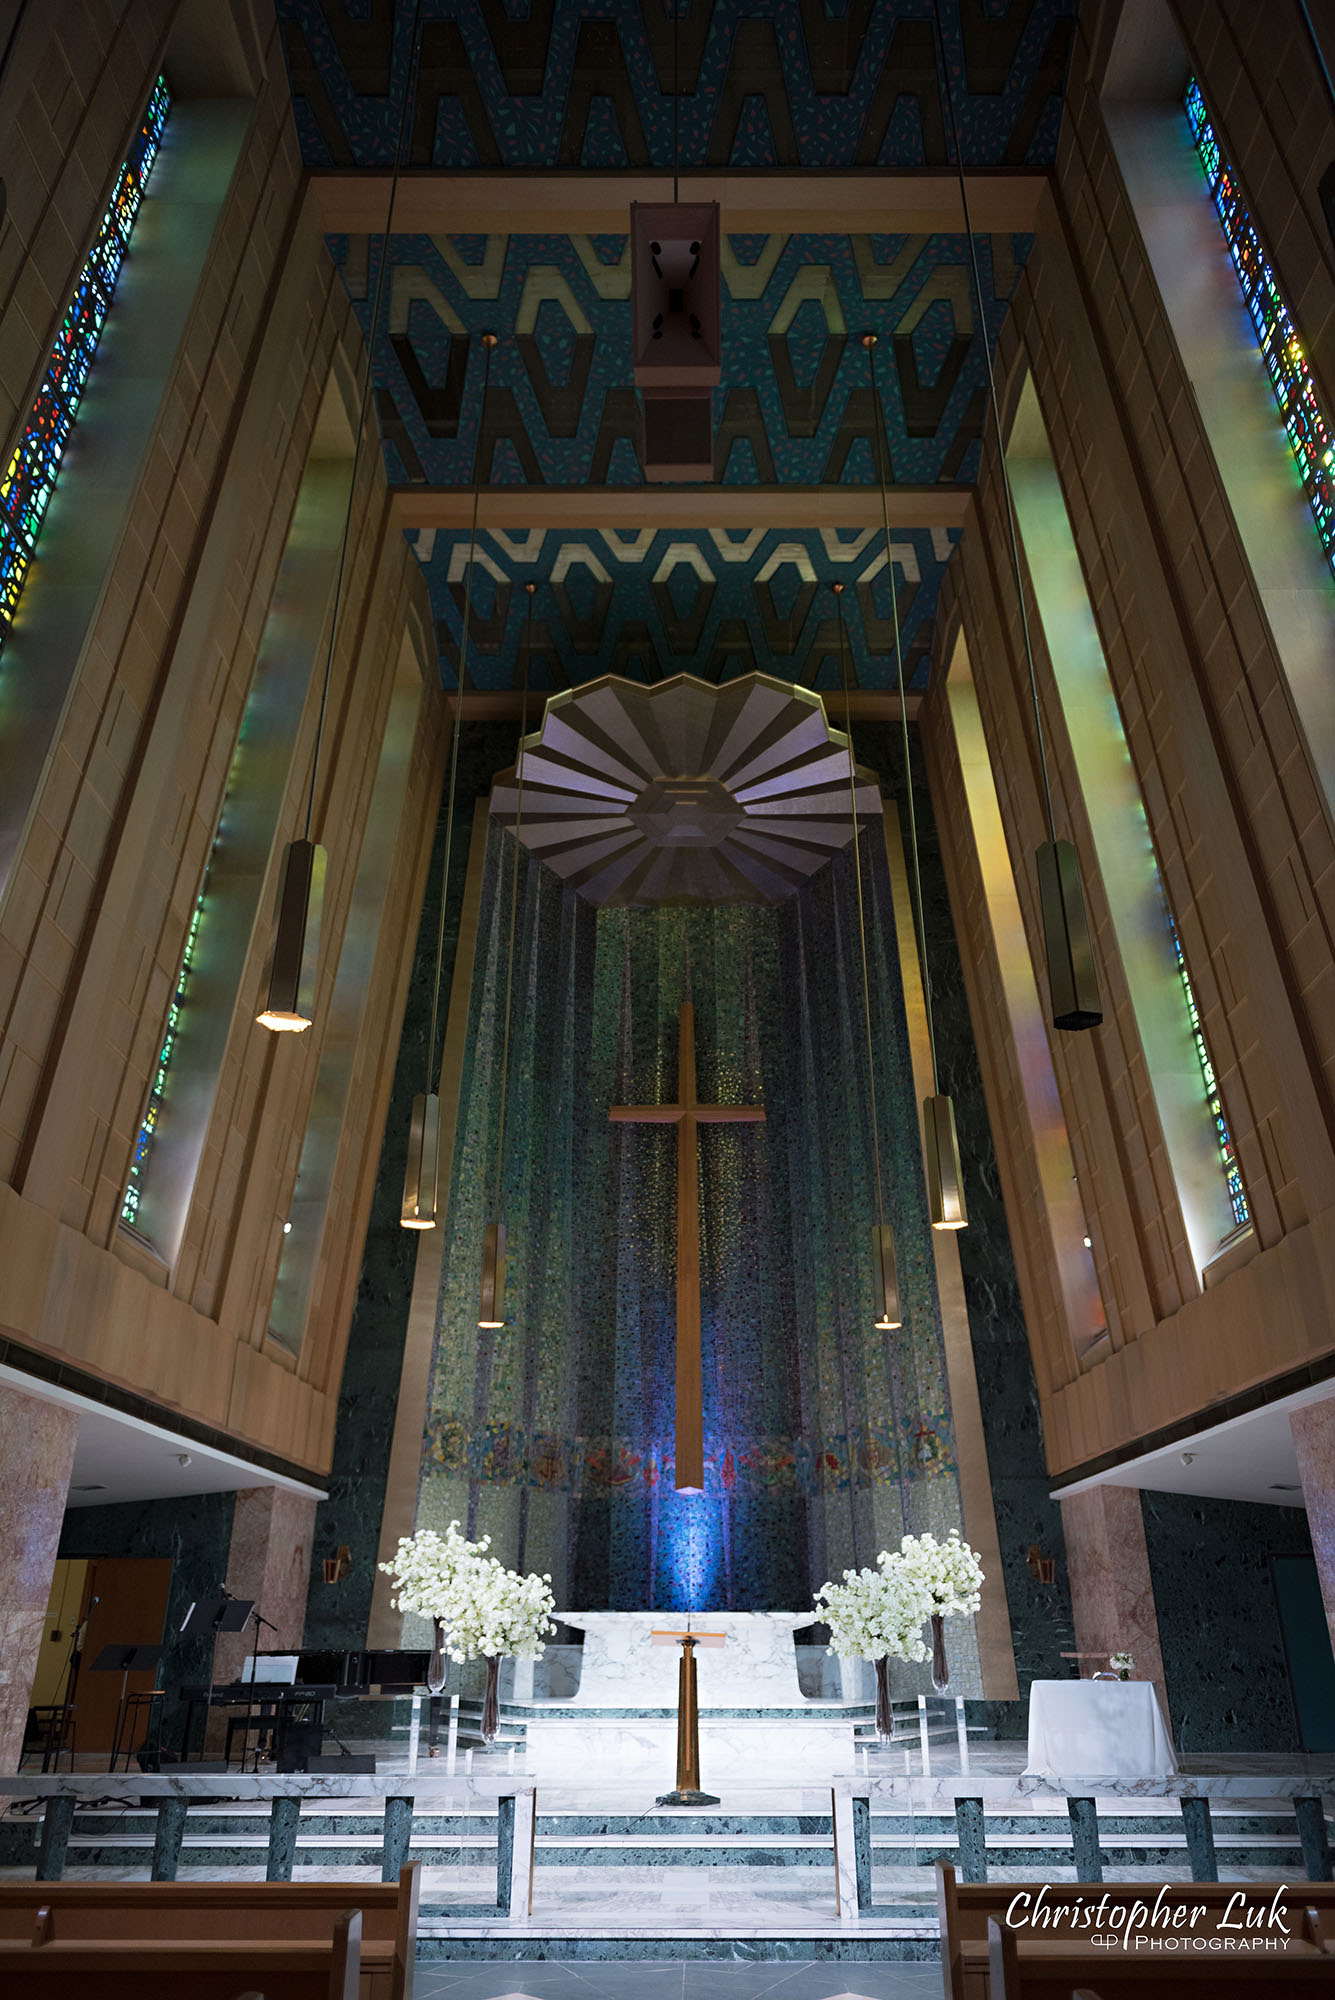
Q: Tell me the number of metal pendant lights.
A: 6